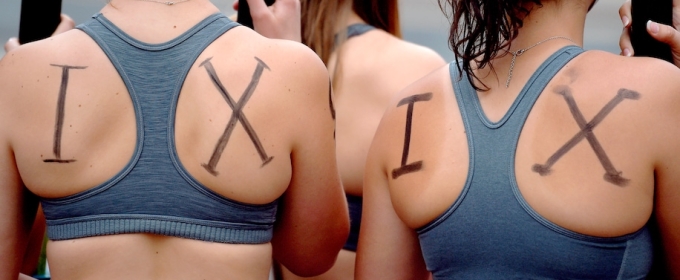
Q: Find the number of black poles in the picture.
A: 3